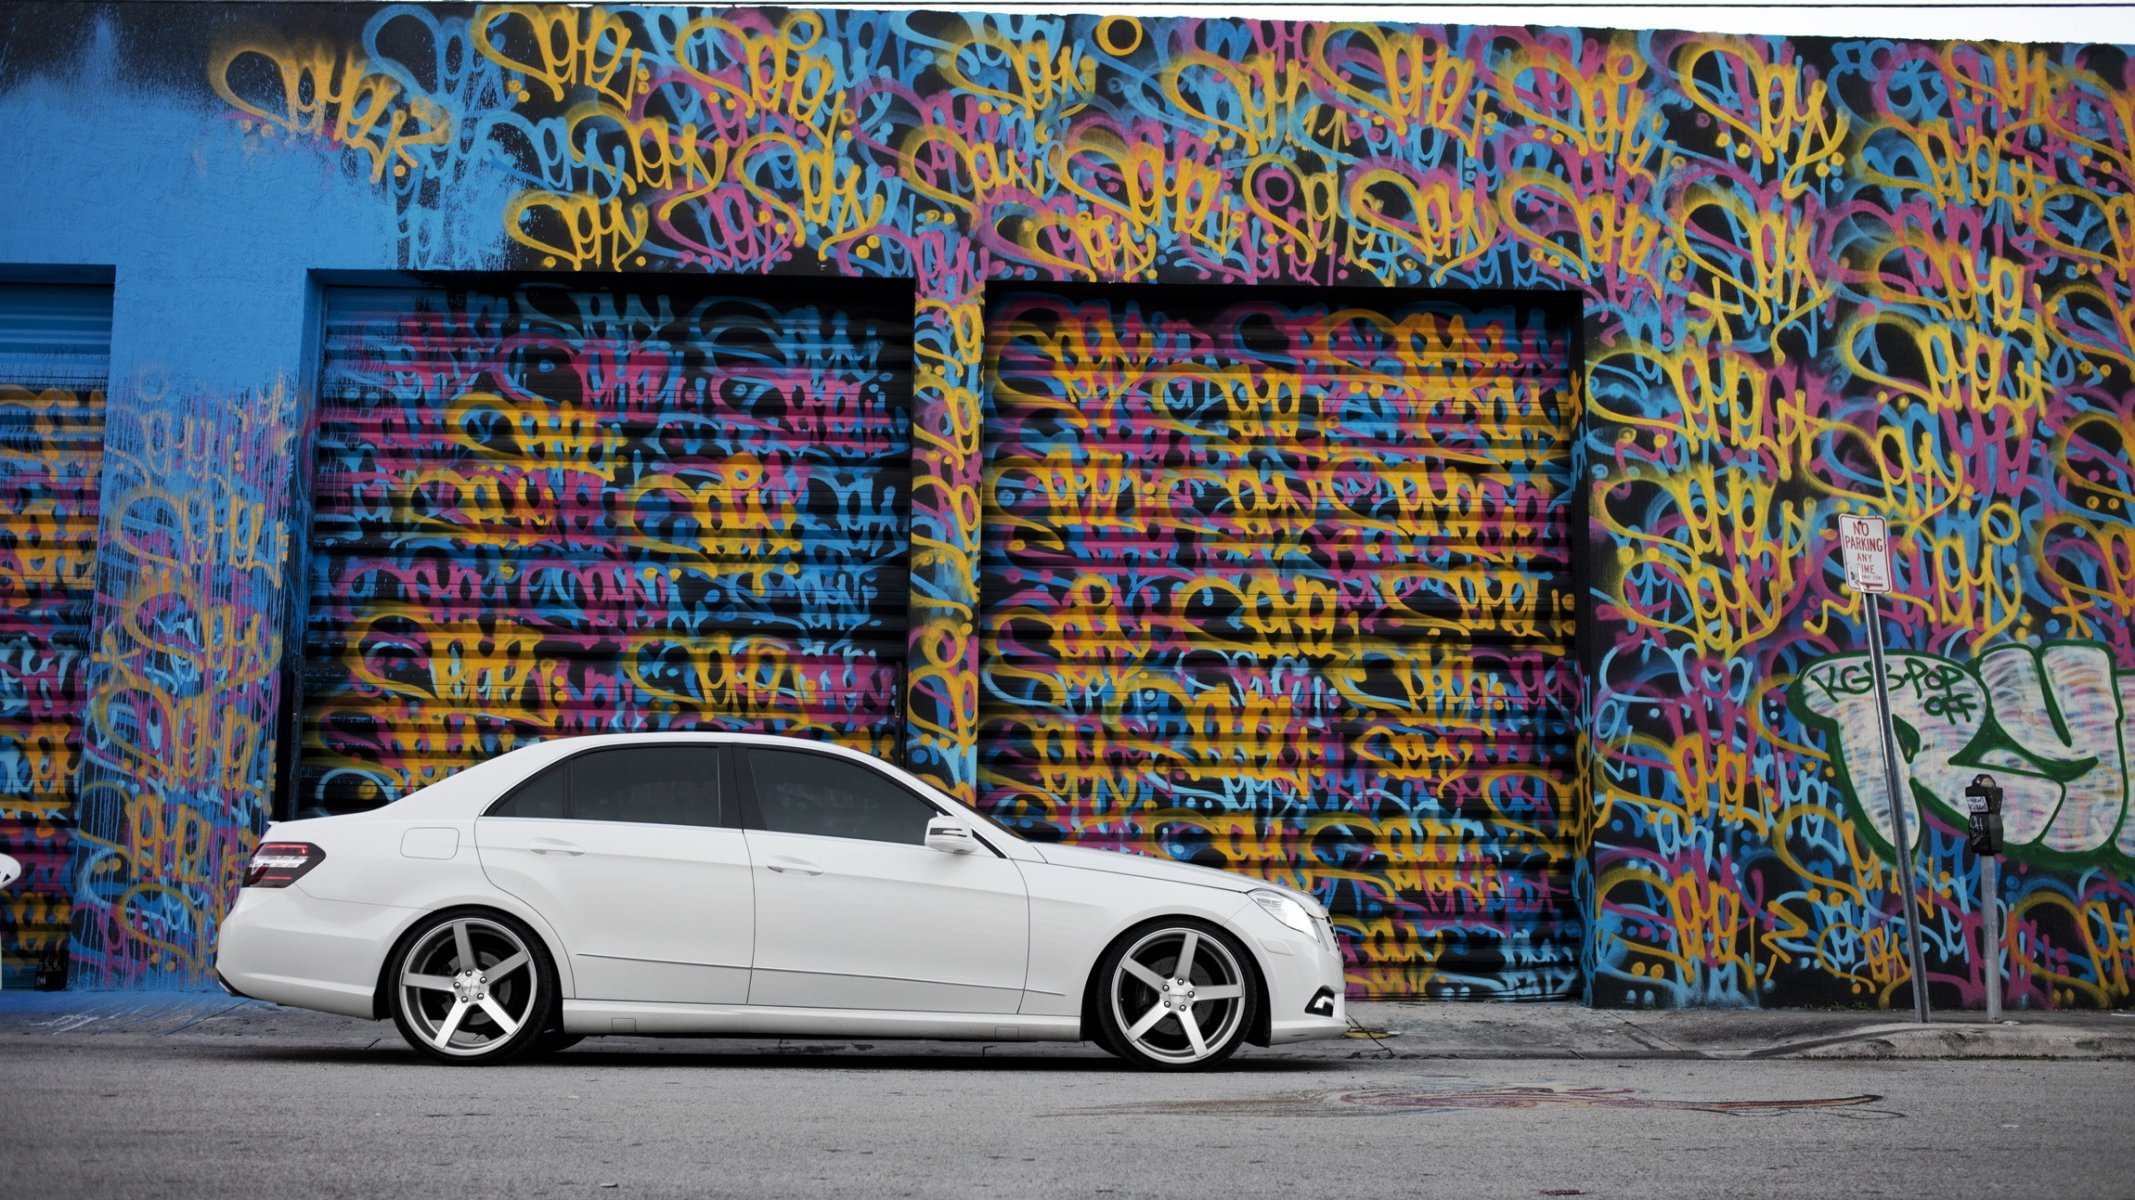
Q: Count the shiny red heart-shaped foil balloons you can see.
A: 0